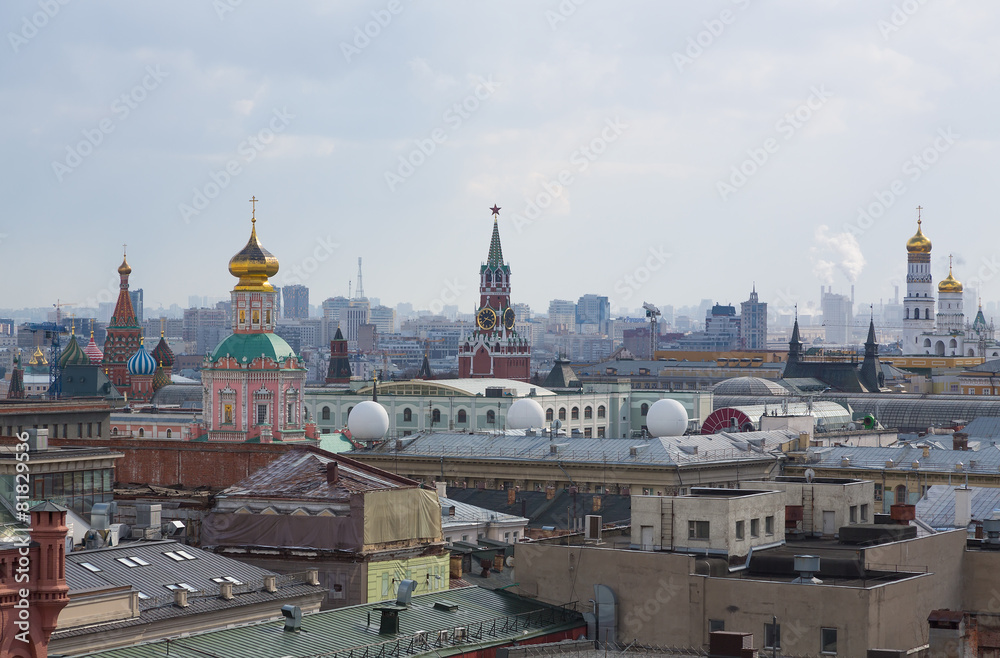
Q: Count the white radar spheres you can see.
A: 3